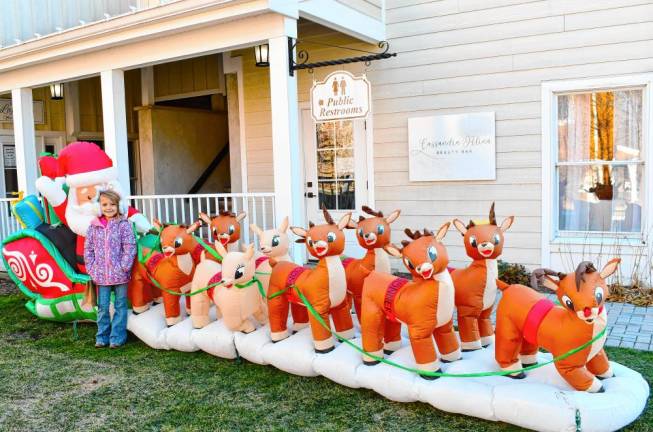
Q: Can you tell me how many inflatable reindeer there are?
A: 9